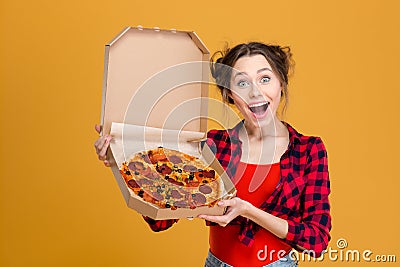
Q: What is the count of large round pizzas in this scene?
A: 1